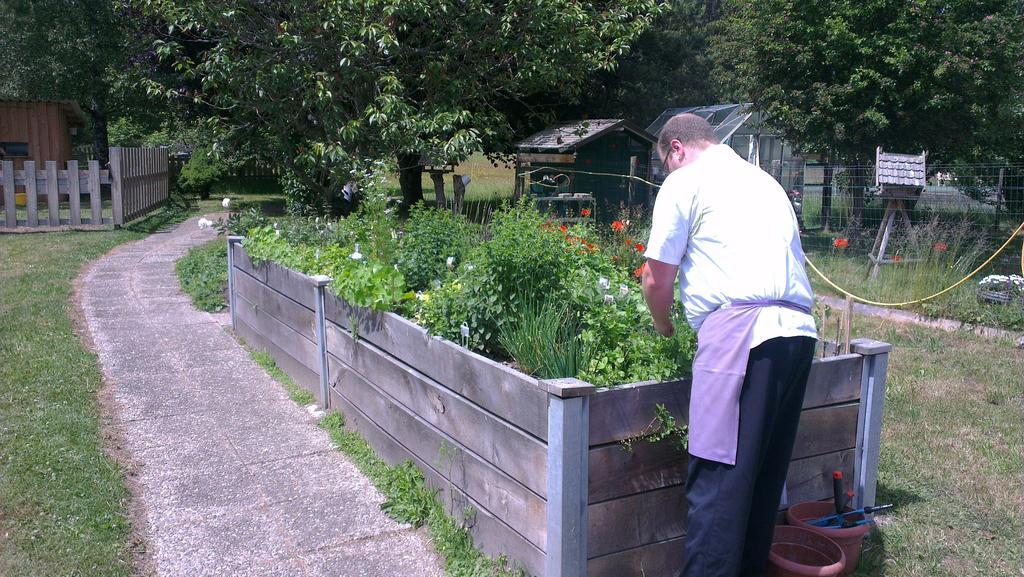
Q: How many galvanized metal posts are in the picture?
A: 4